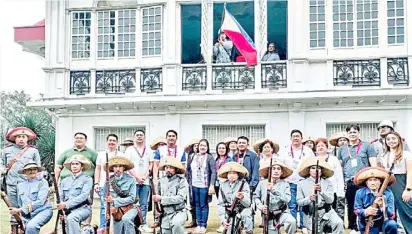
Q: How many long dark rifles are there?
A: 8